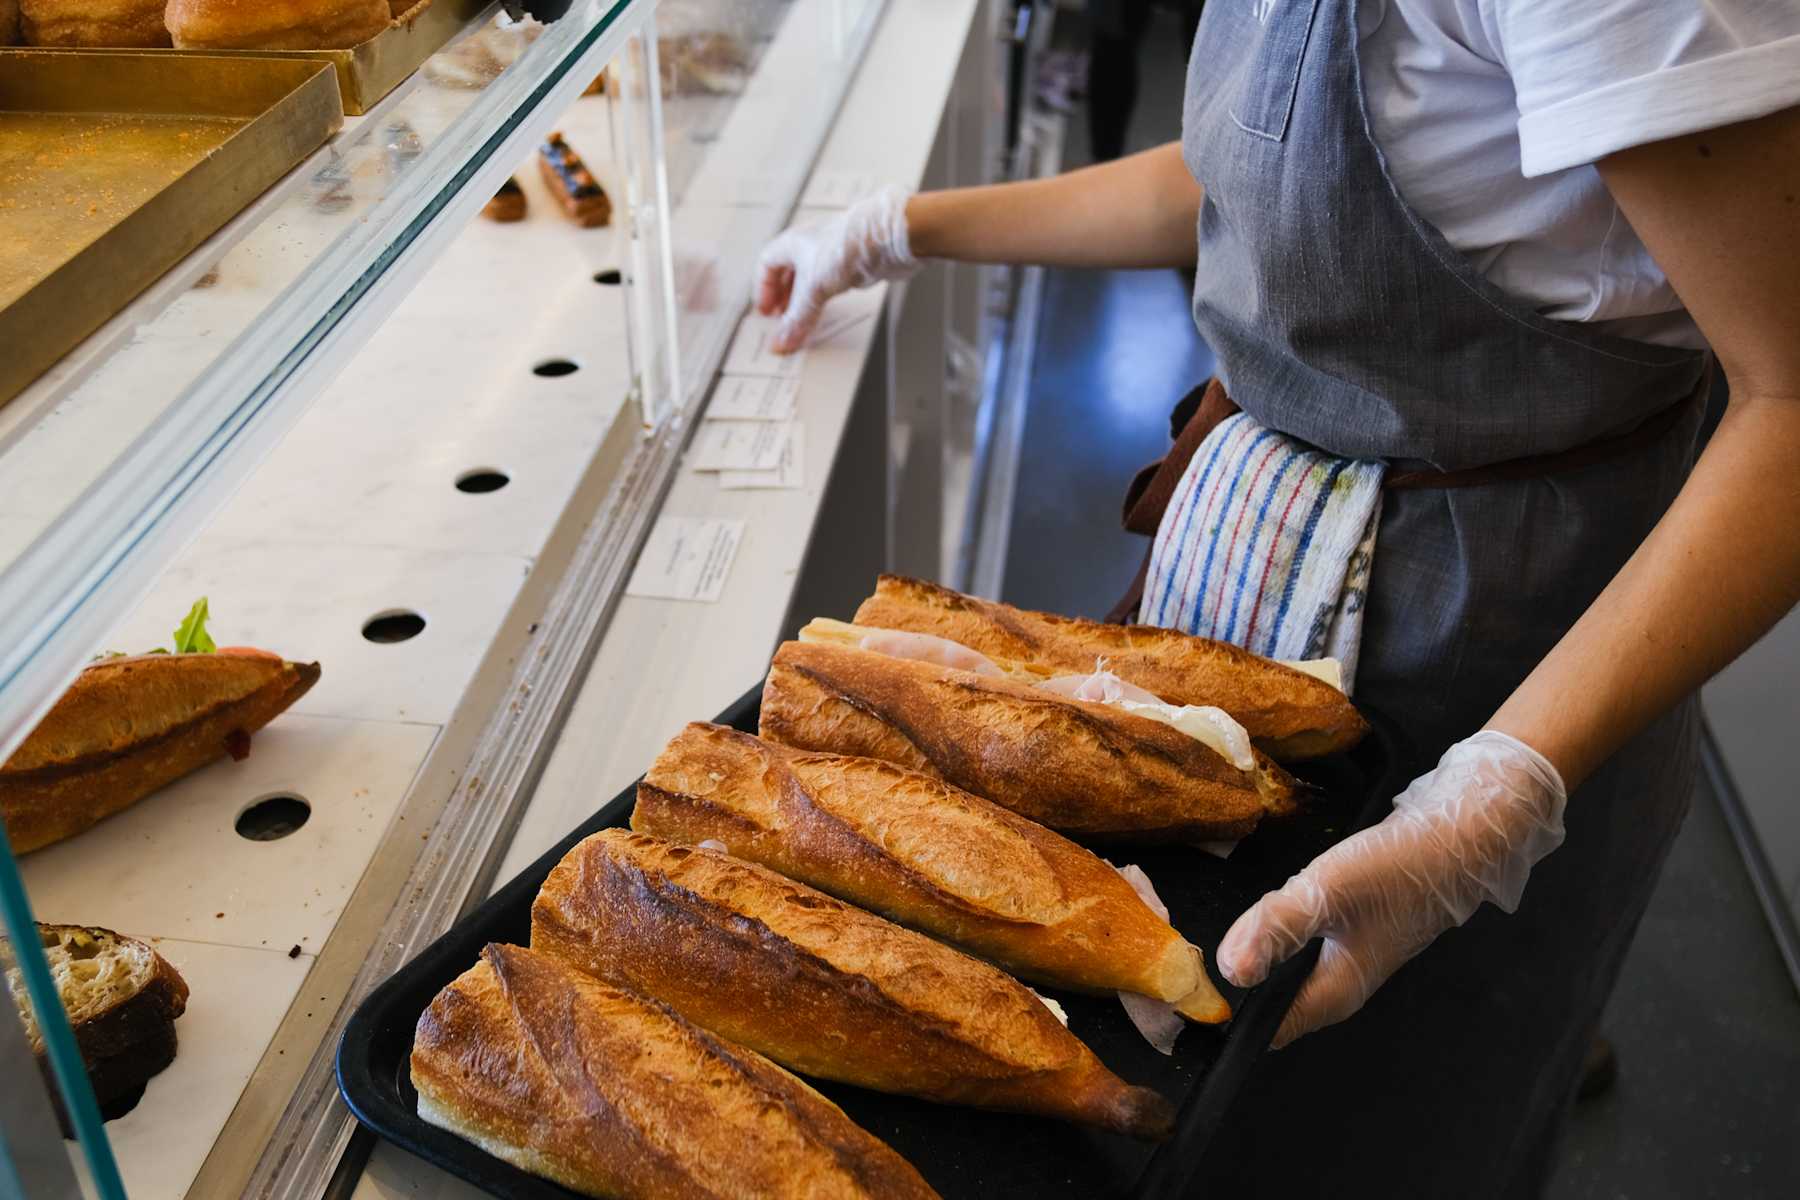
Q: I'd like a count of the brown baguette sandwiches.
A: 6